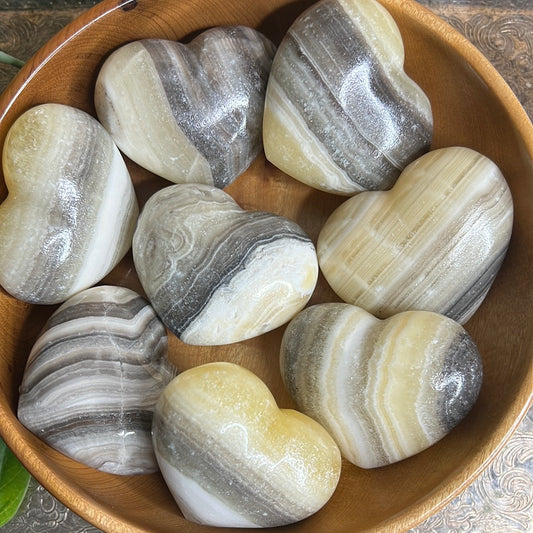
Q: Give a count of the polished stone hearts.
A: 8